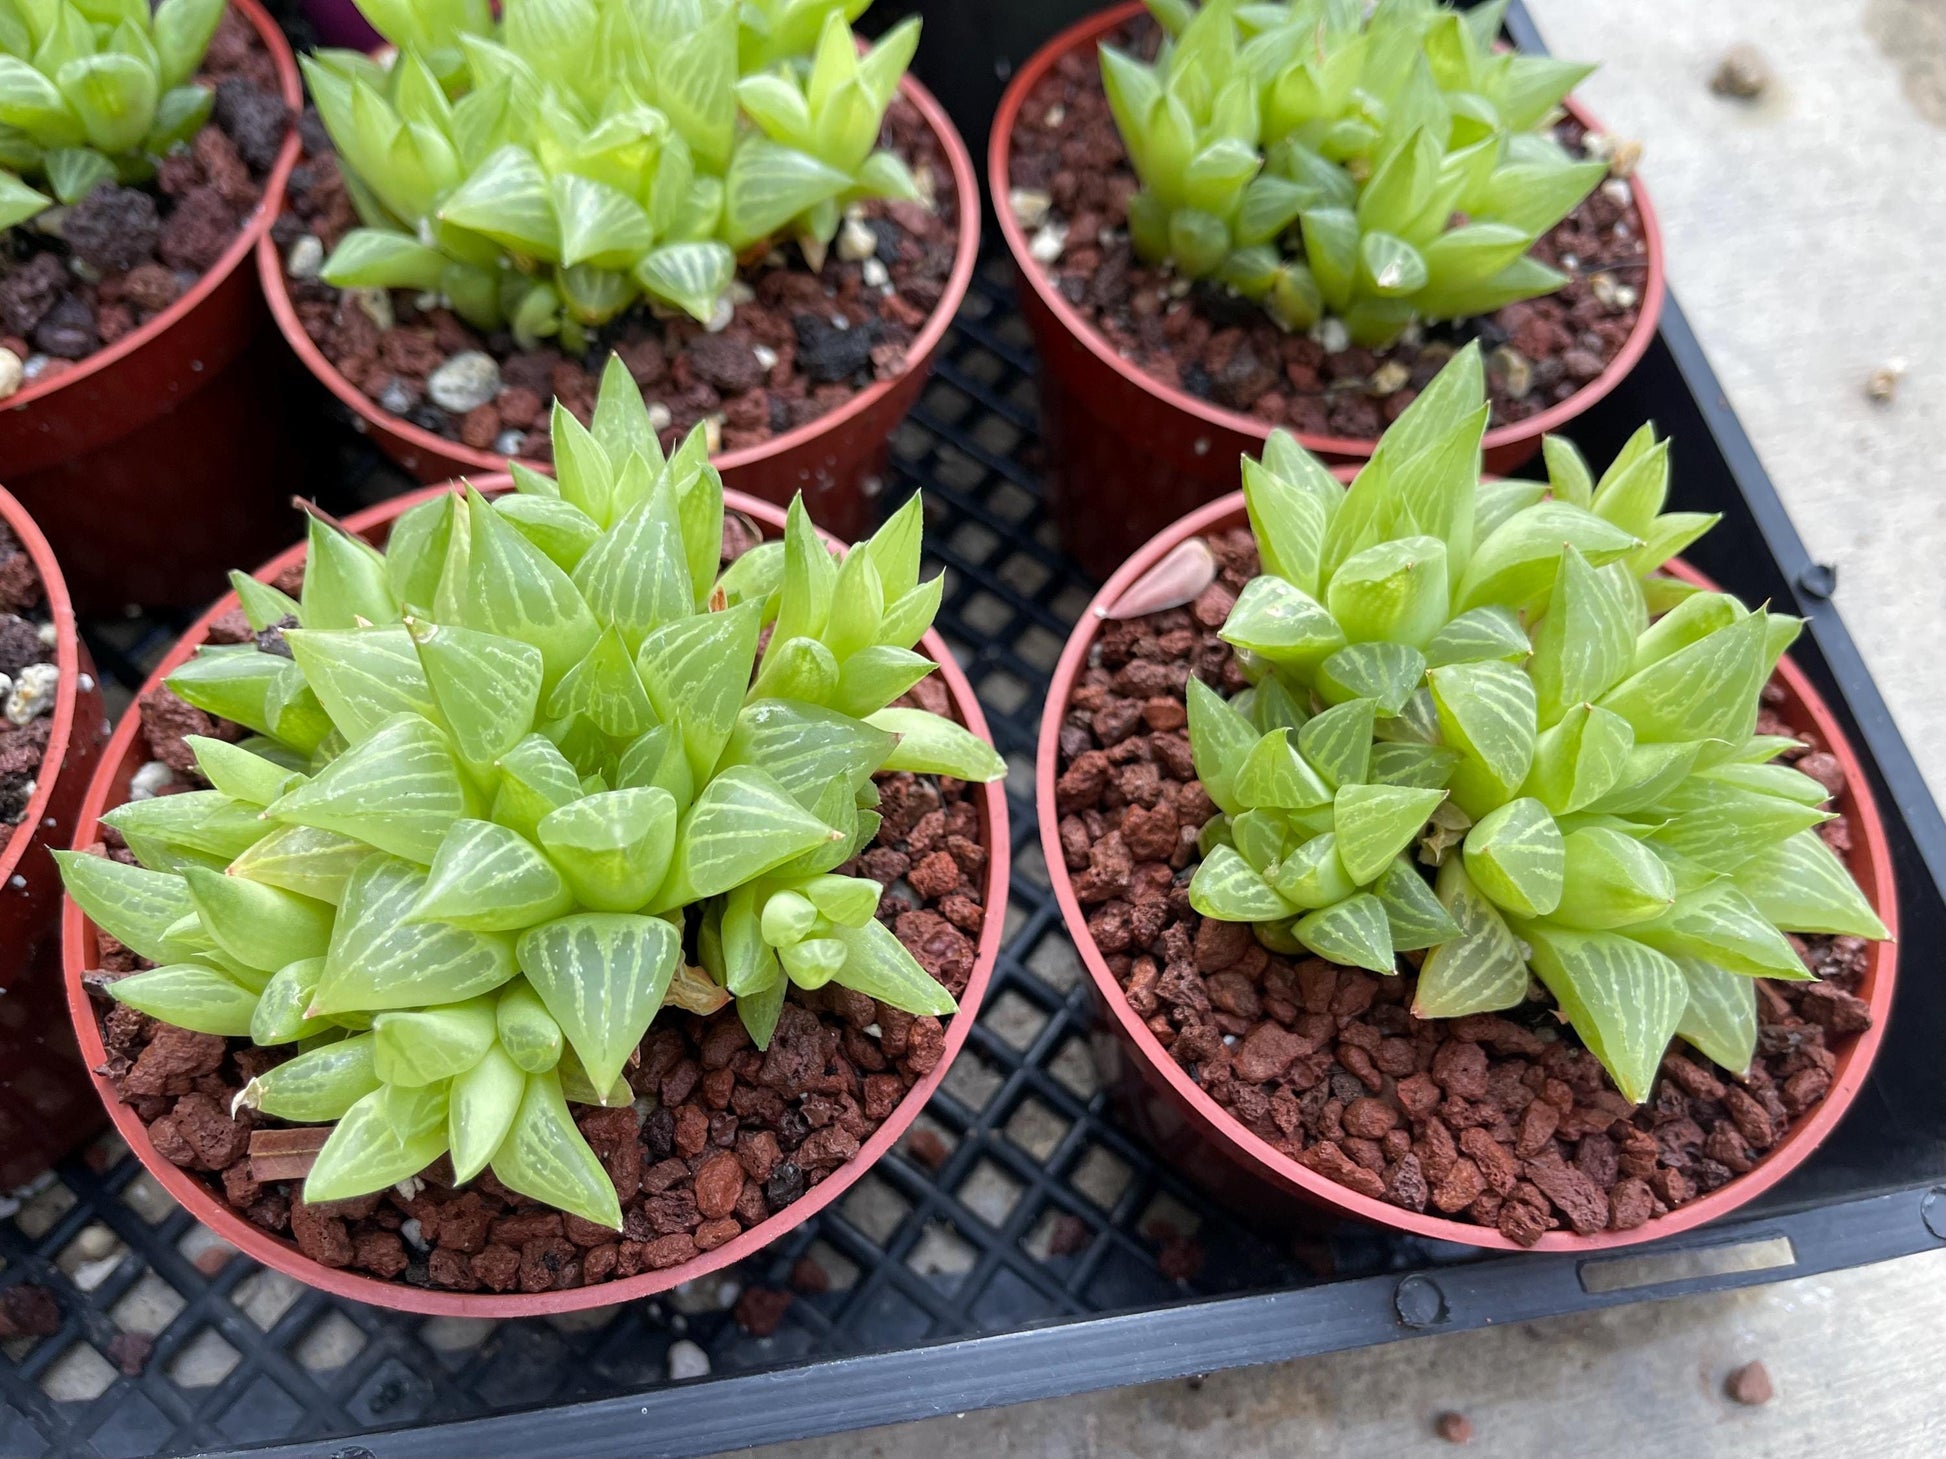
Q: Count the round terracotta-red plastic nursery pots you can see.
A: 6